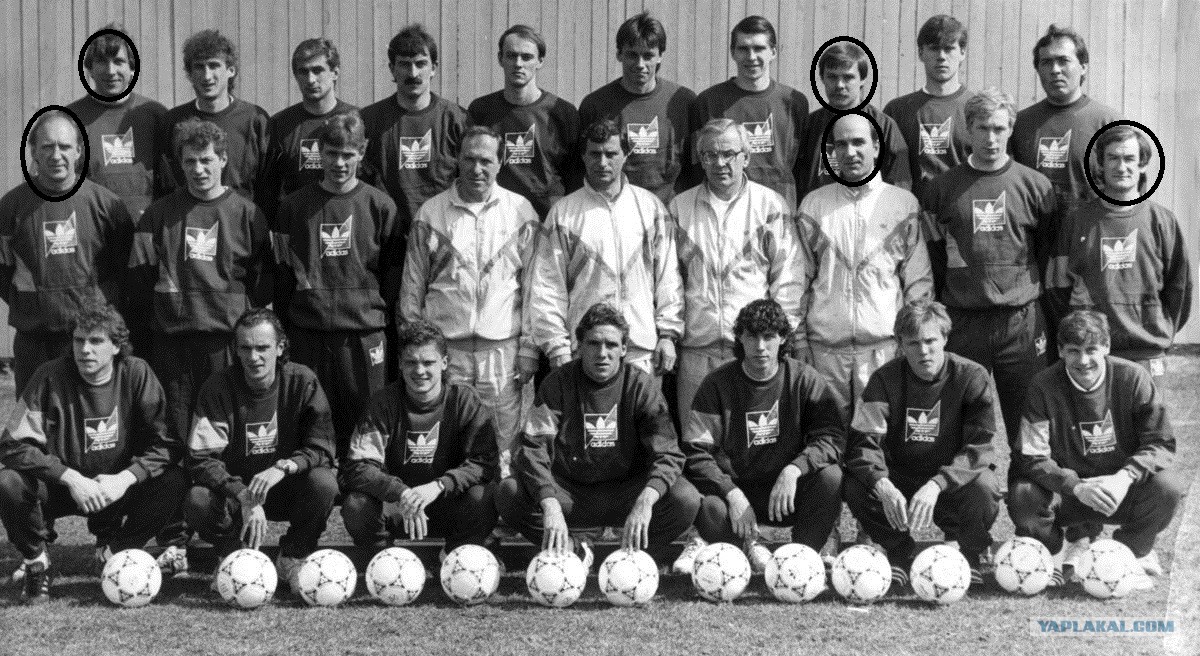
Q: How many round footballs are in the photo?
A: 13